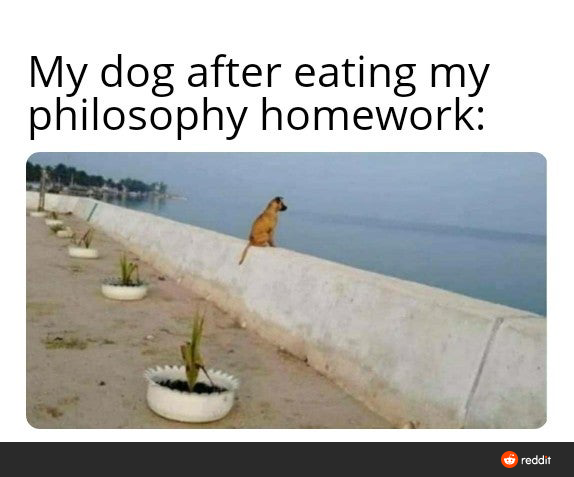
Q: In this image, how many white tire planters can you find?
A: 6